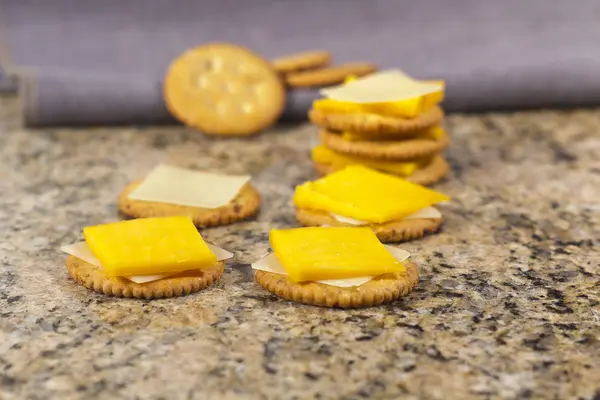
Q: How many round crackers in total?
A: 10